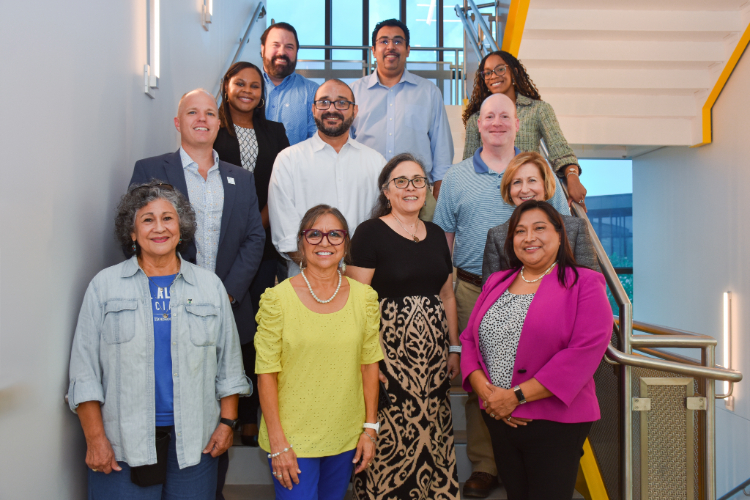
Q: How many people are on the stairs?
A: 12